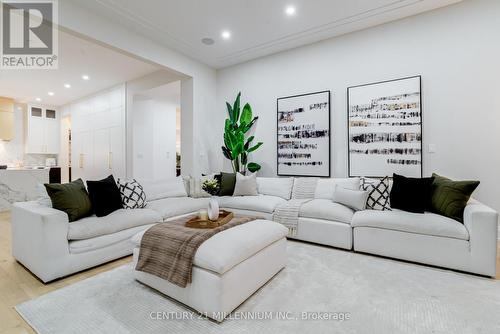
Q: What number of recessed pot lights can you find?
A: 6